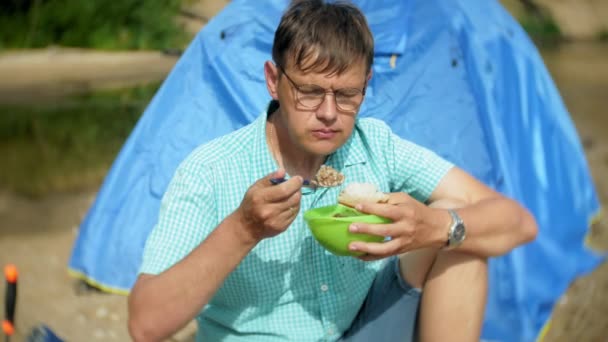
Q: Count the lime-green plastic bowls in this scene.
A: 1